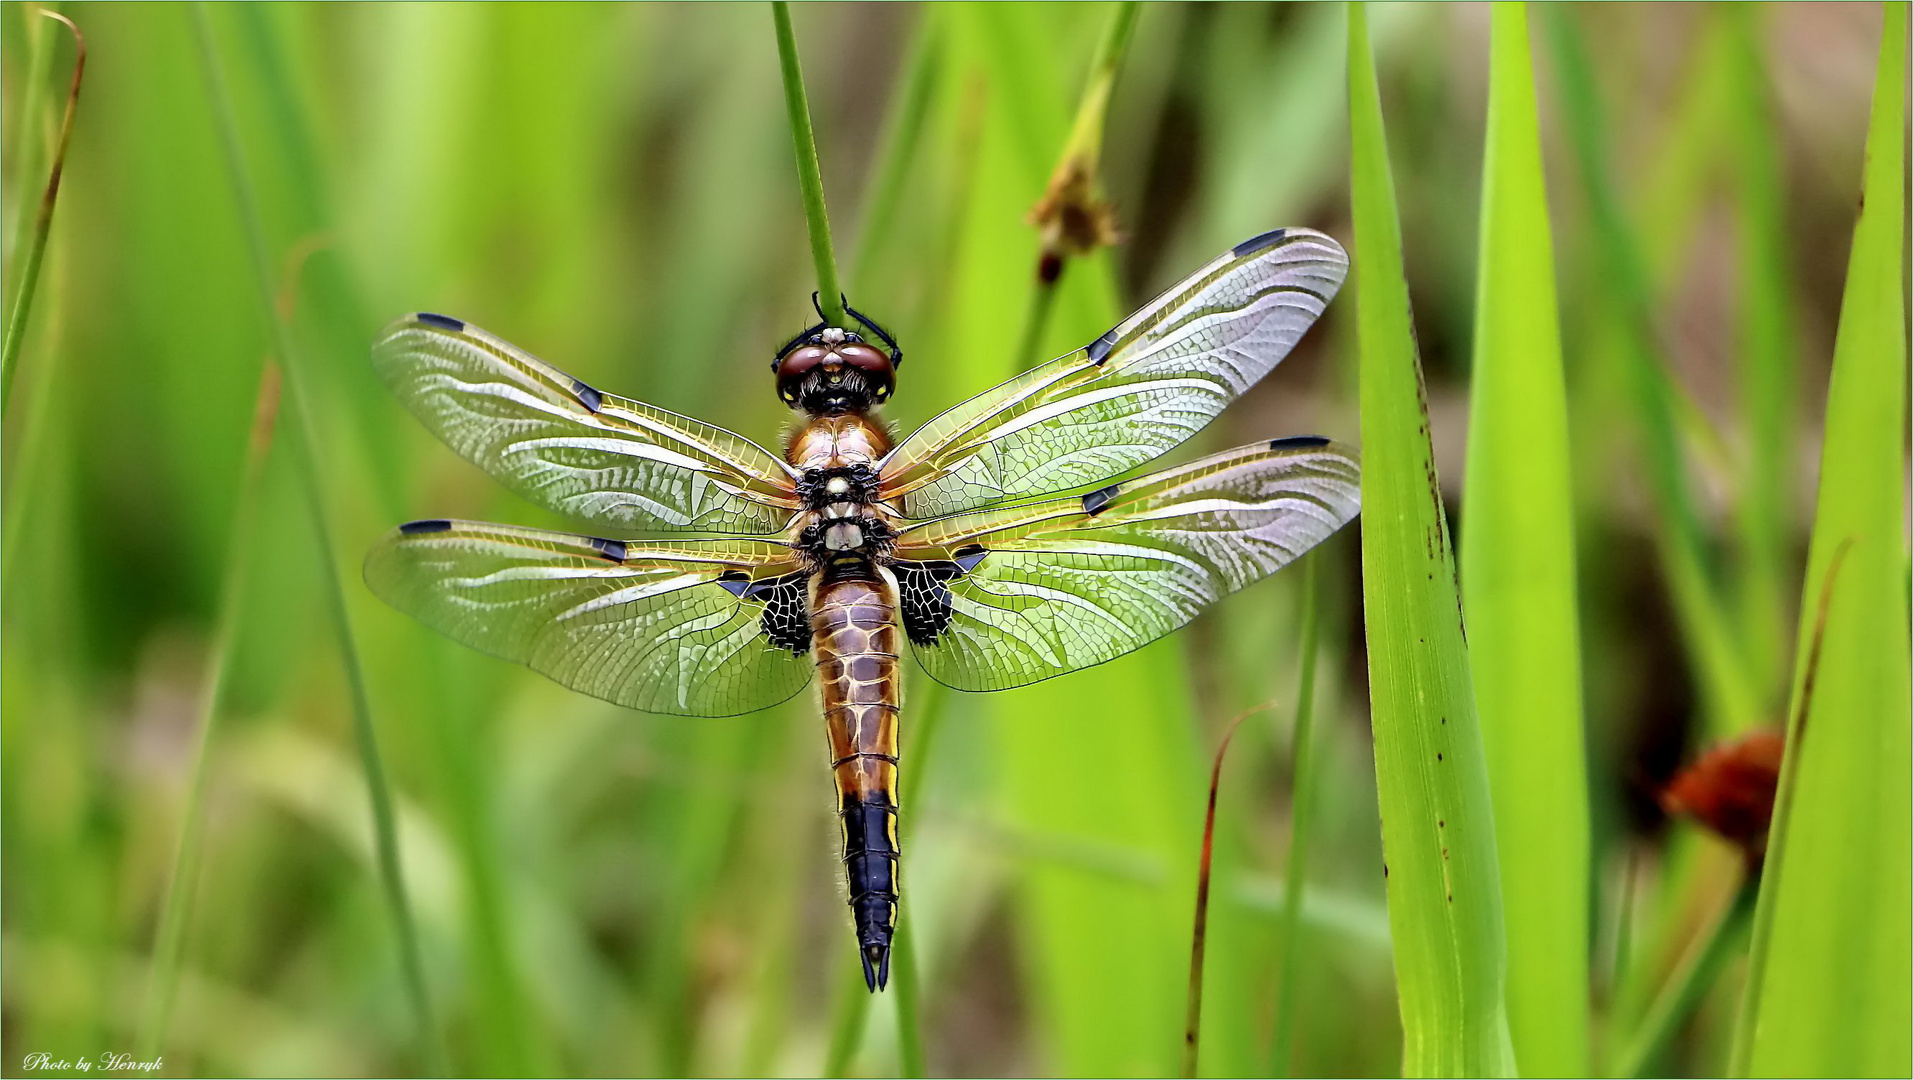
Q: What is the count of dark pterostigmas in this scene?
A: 4